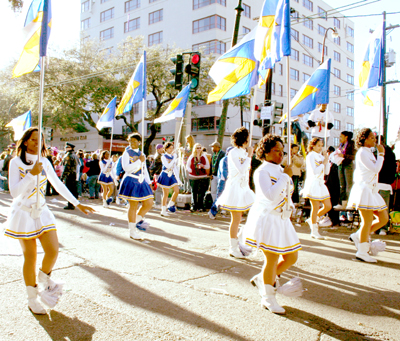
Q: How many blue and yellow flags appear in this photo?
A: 9